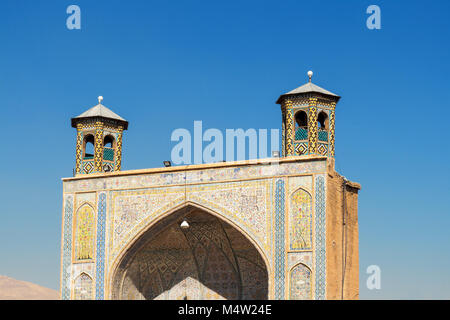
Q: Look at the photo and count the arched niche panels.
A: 4